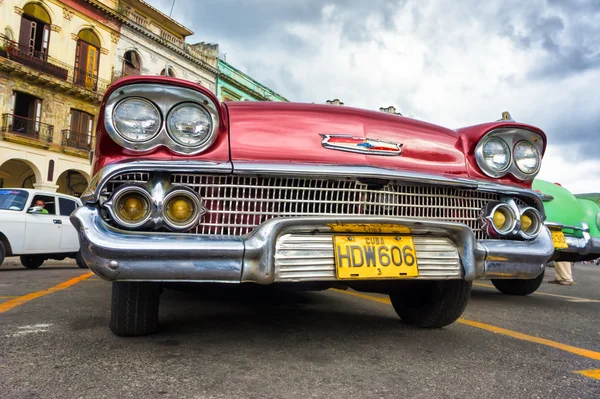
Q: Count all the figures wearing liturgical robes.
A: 0